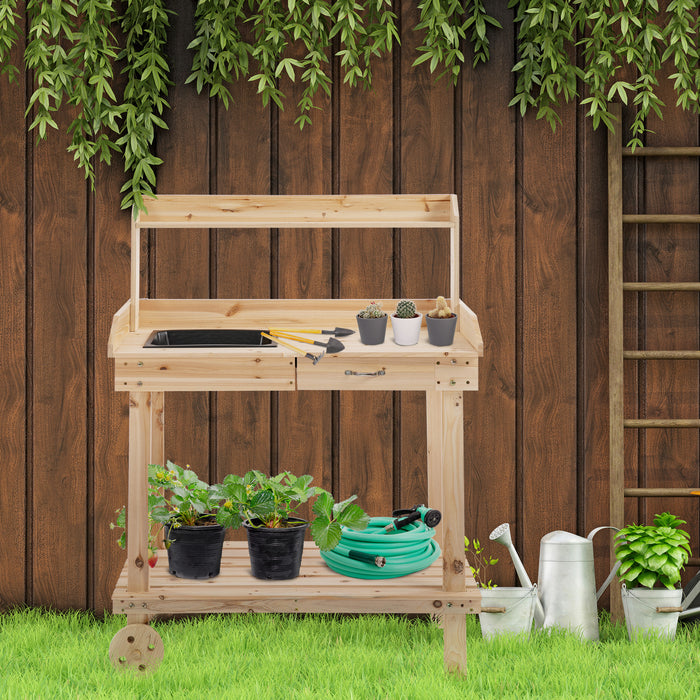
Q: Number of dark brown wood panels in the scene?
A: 12